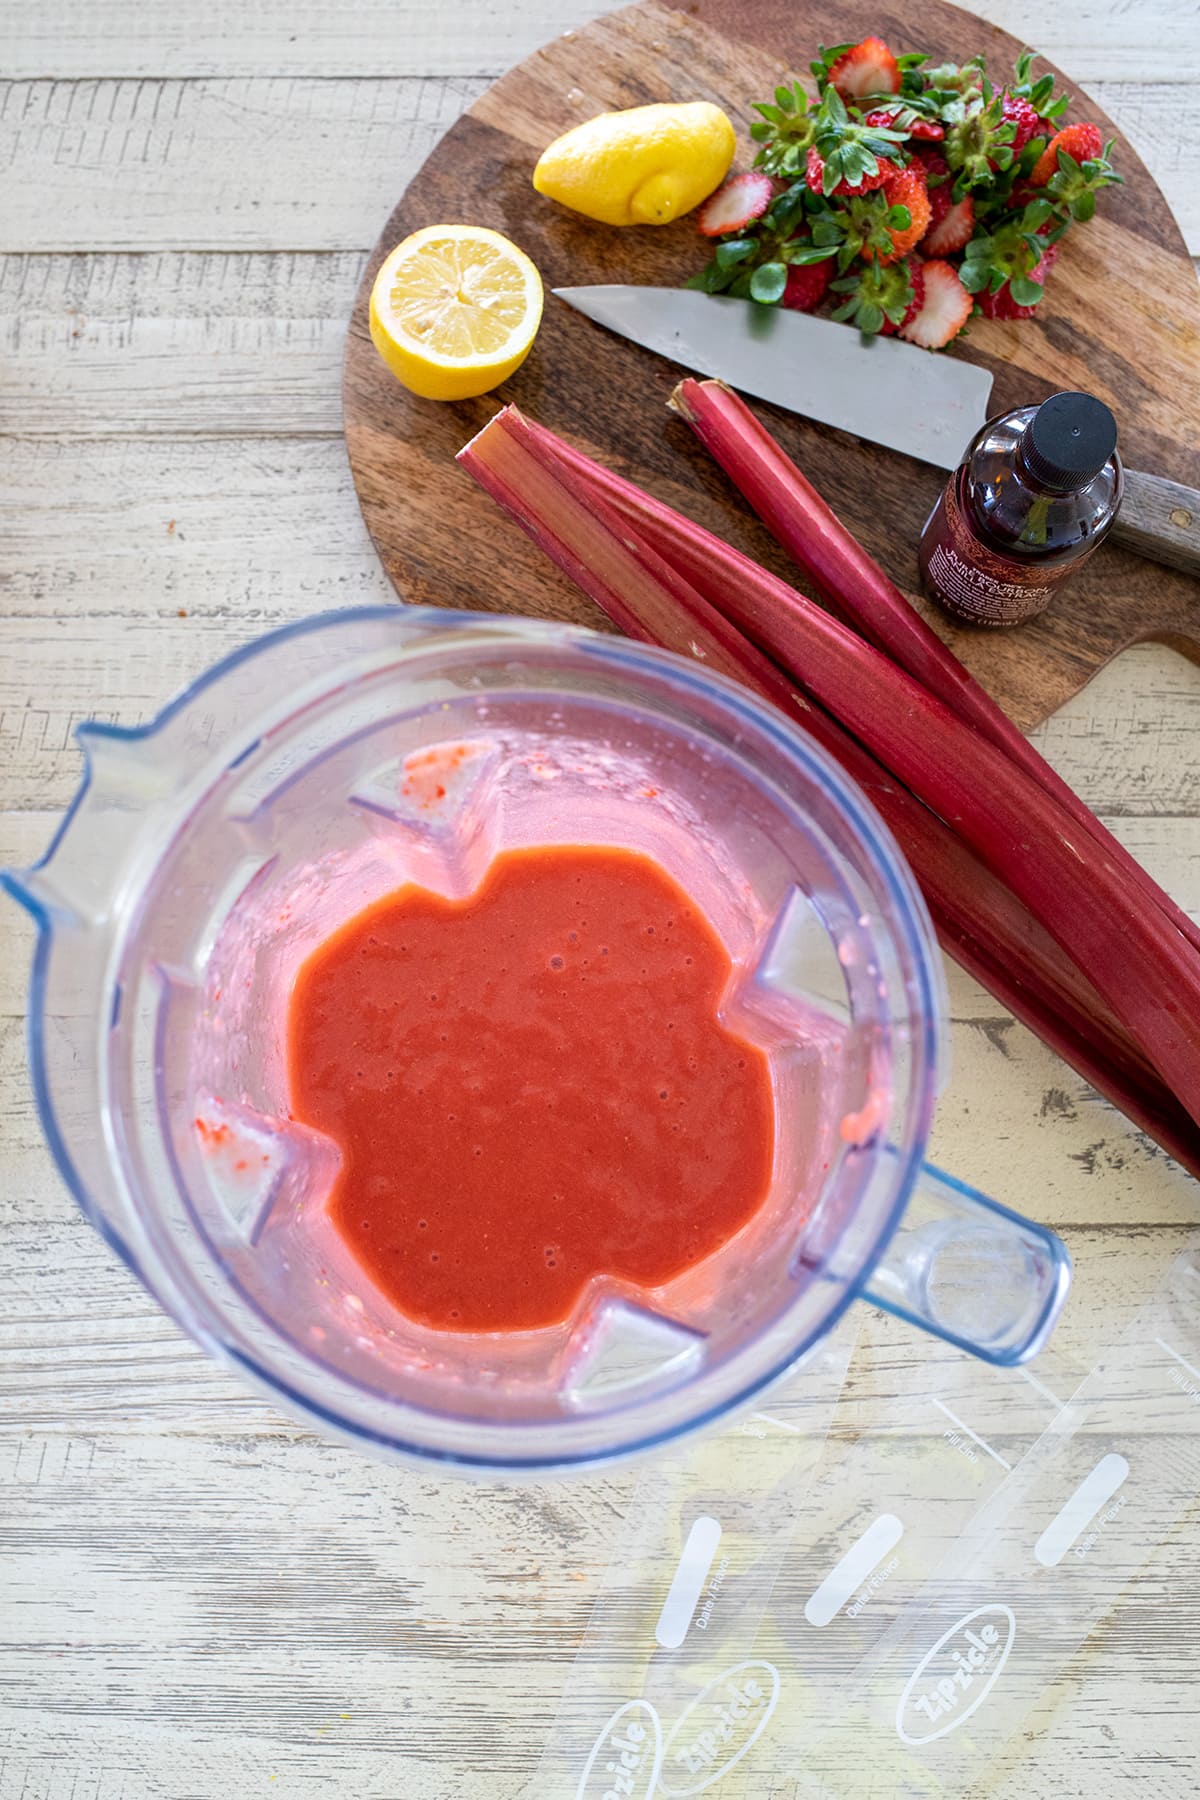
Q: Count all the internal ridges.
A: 4